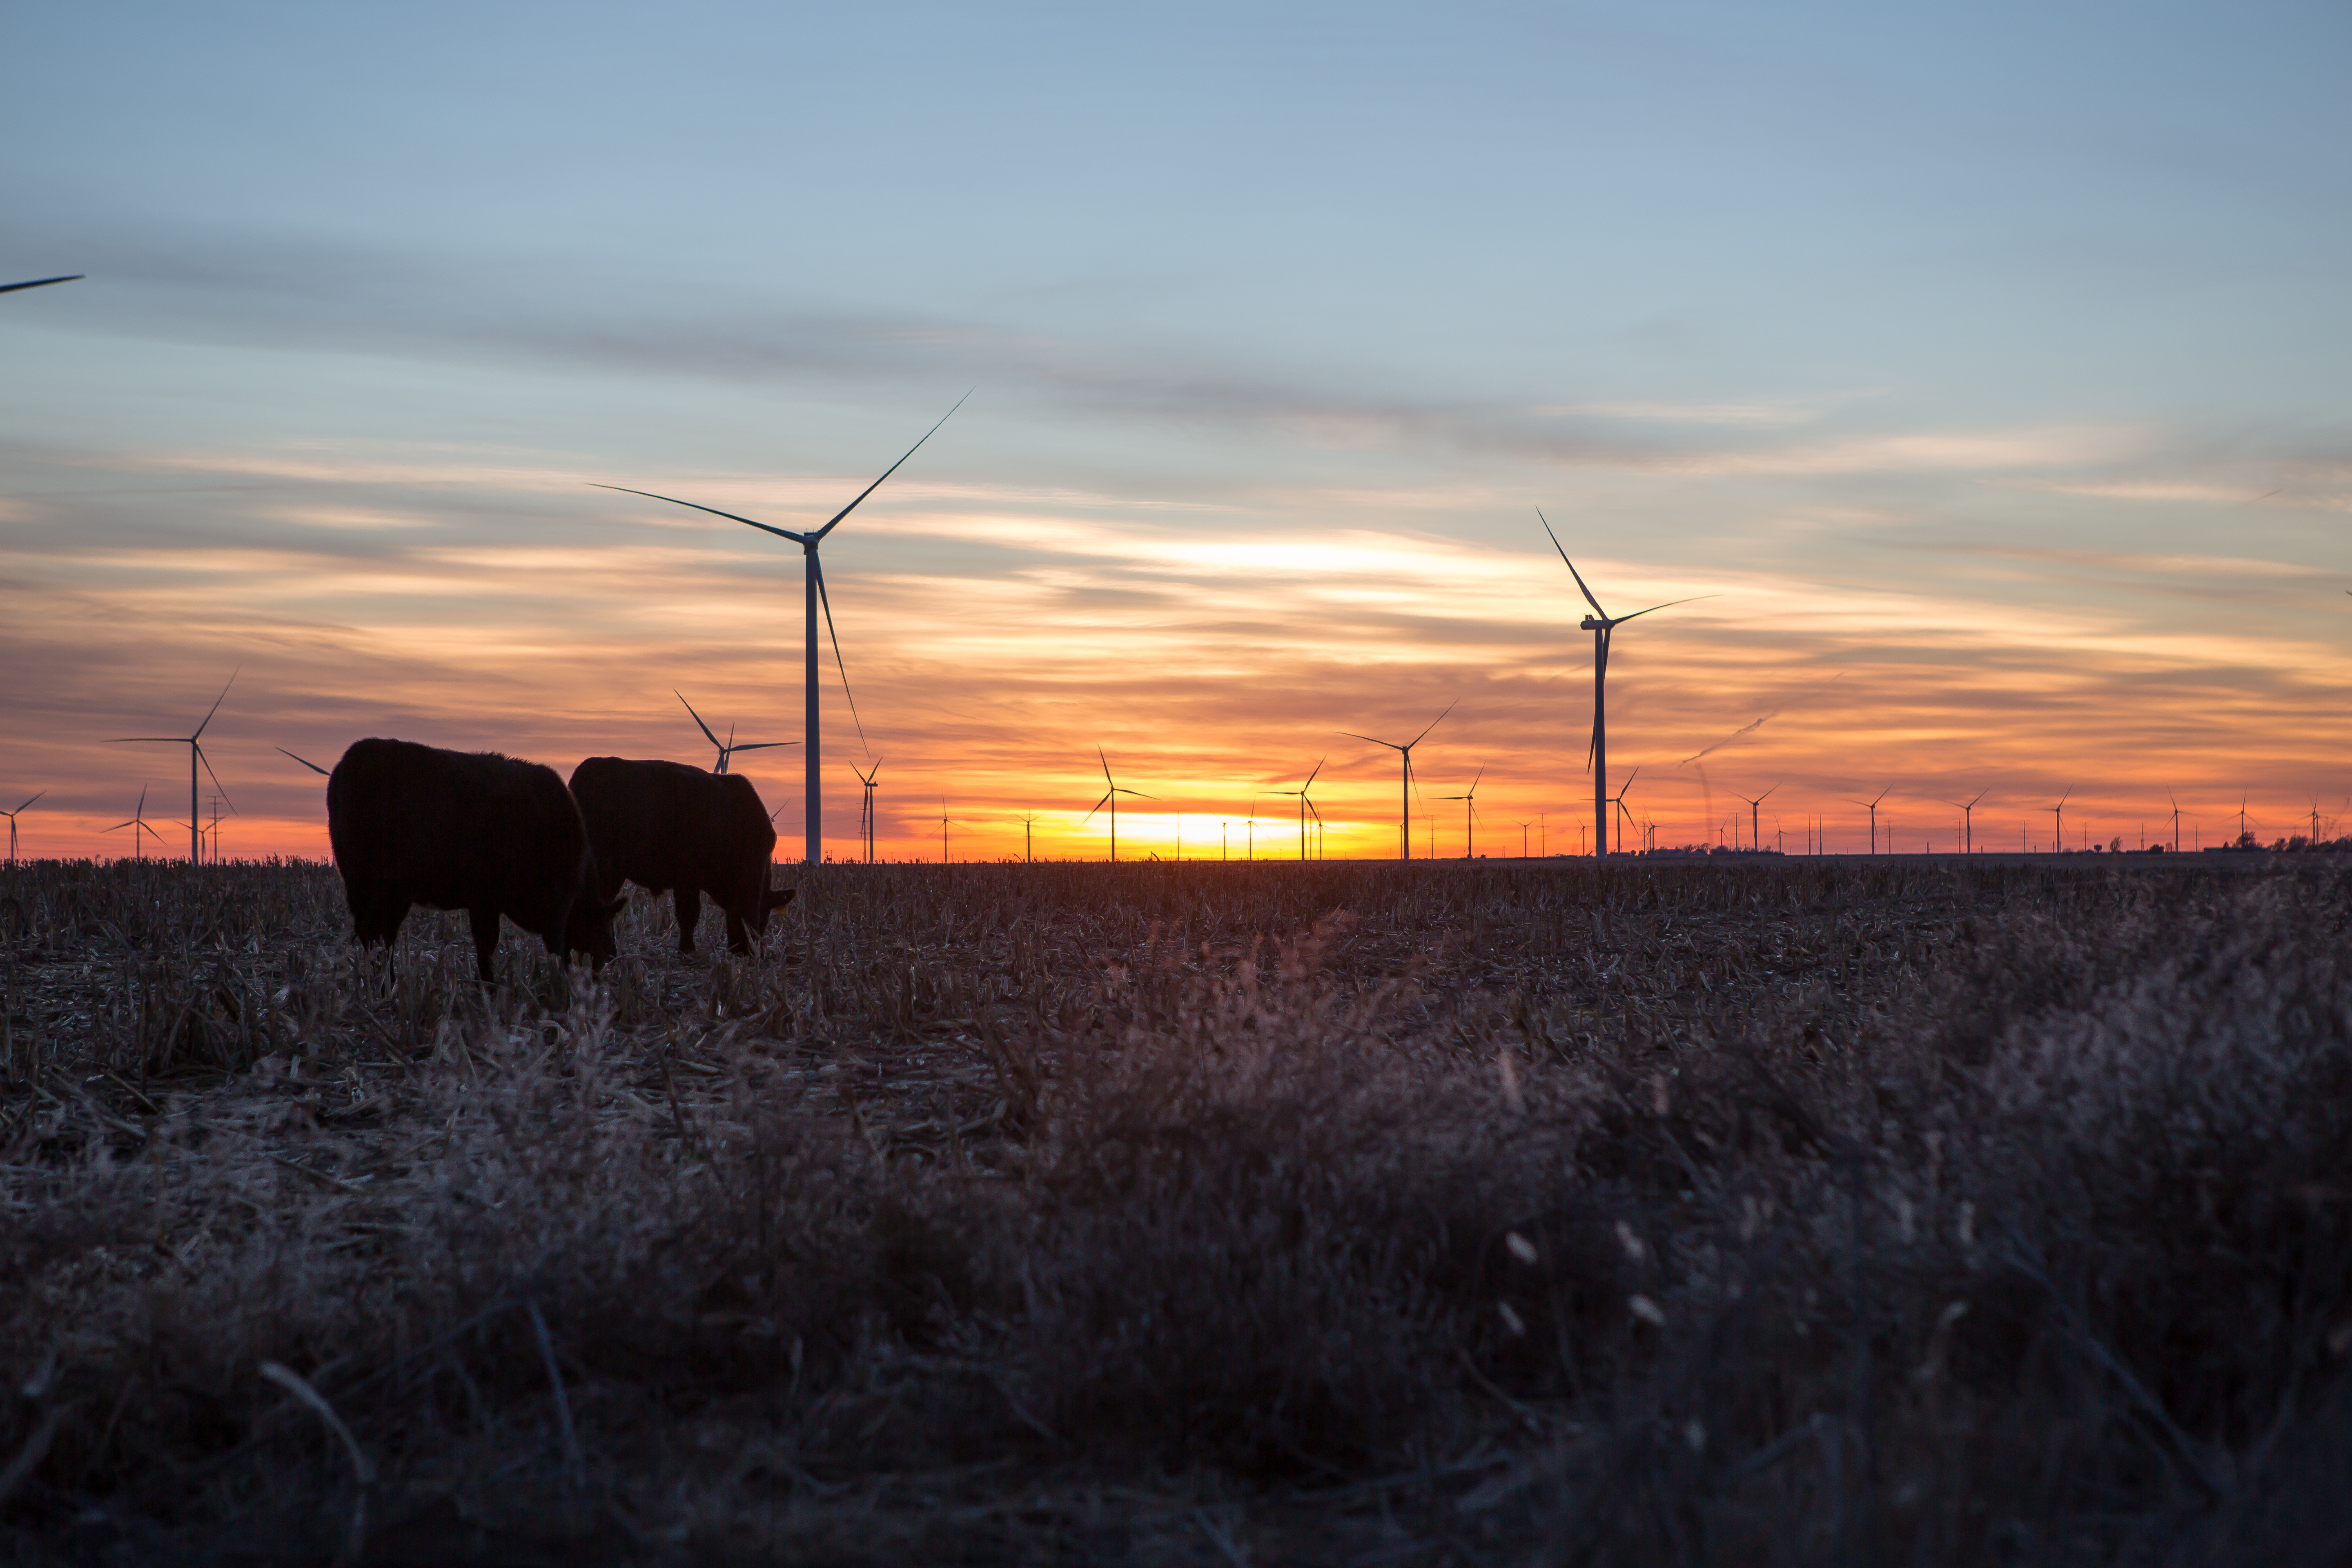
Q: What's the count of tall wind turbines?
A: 2